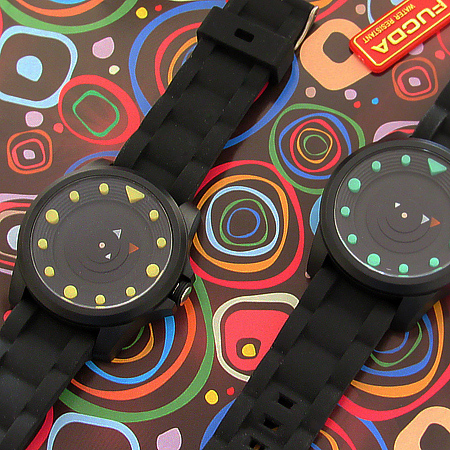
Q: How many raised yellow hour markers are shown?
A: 12